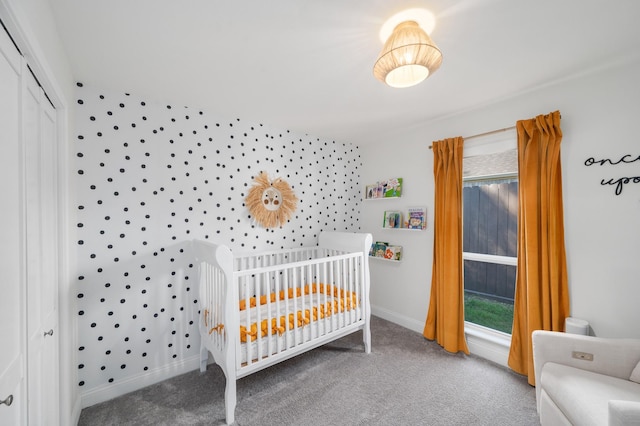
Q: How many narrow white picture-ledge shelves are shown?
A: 3